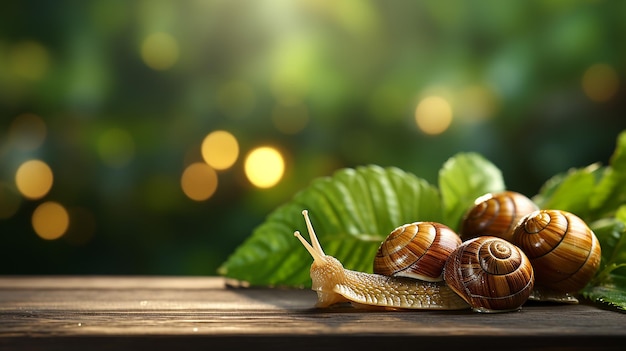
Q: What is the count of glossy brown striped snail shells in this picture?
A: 4